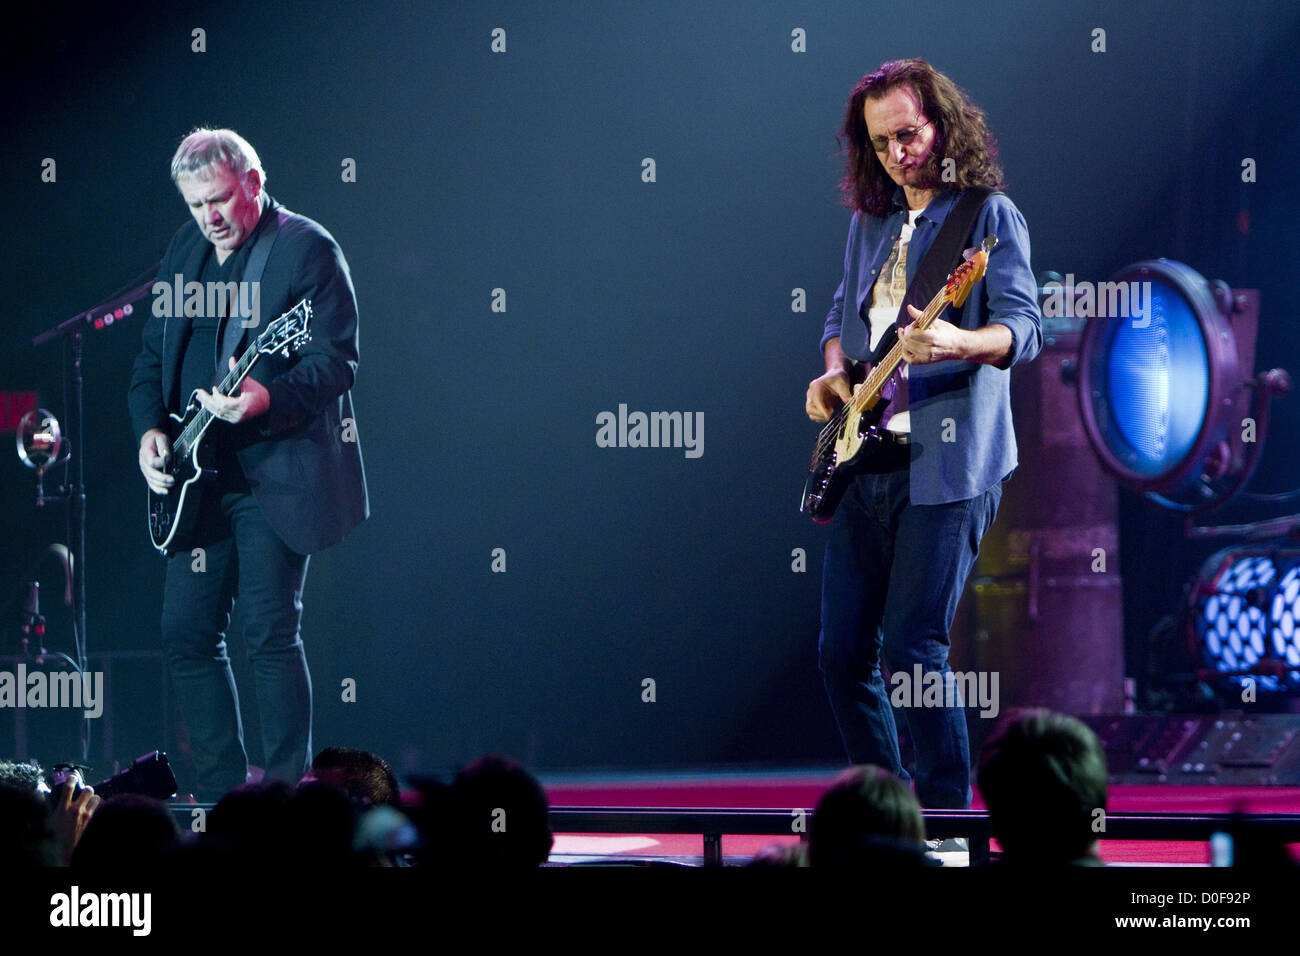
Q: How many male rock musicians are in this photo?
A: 2